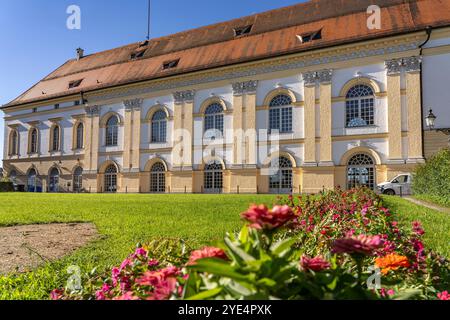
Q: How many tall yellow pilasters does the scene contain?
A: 12